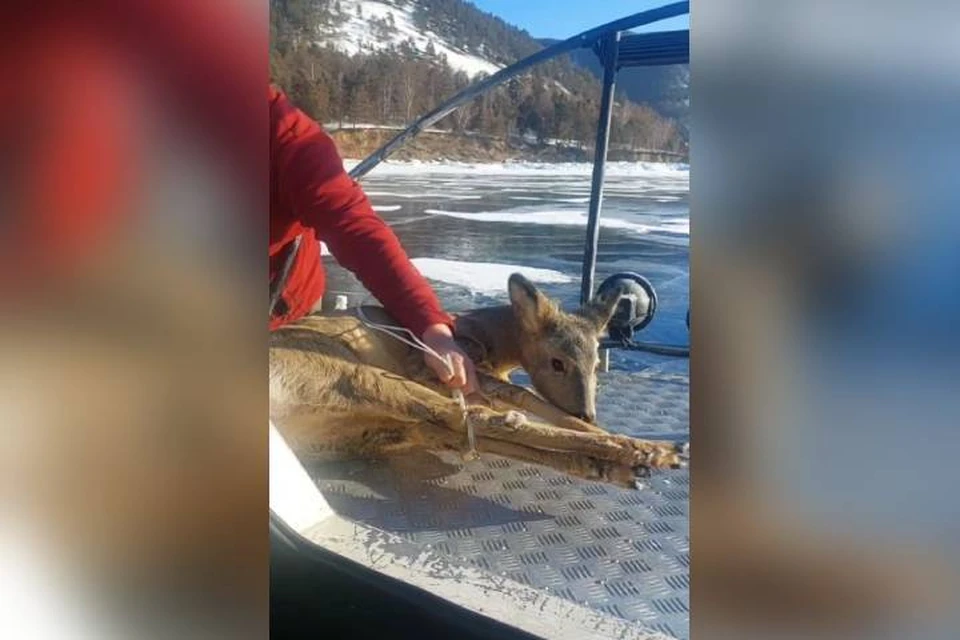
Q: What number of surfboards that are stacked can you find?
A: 0